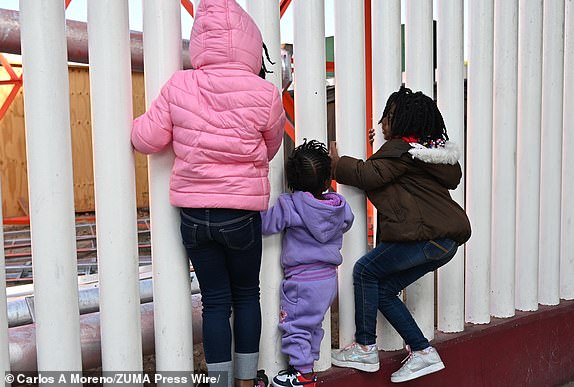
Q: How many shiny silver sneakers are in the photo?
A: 2